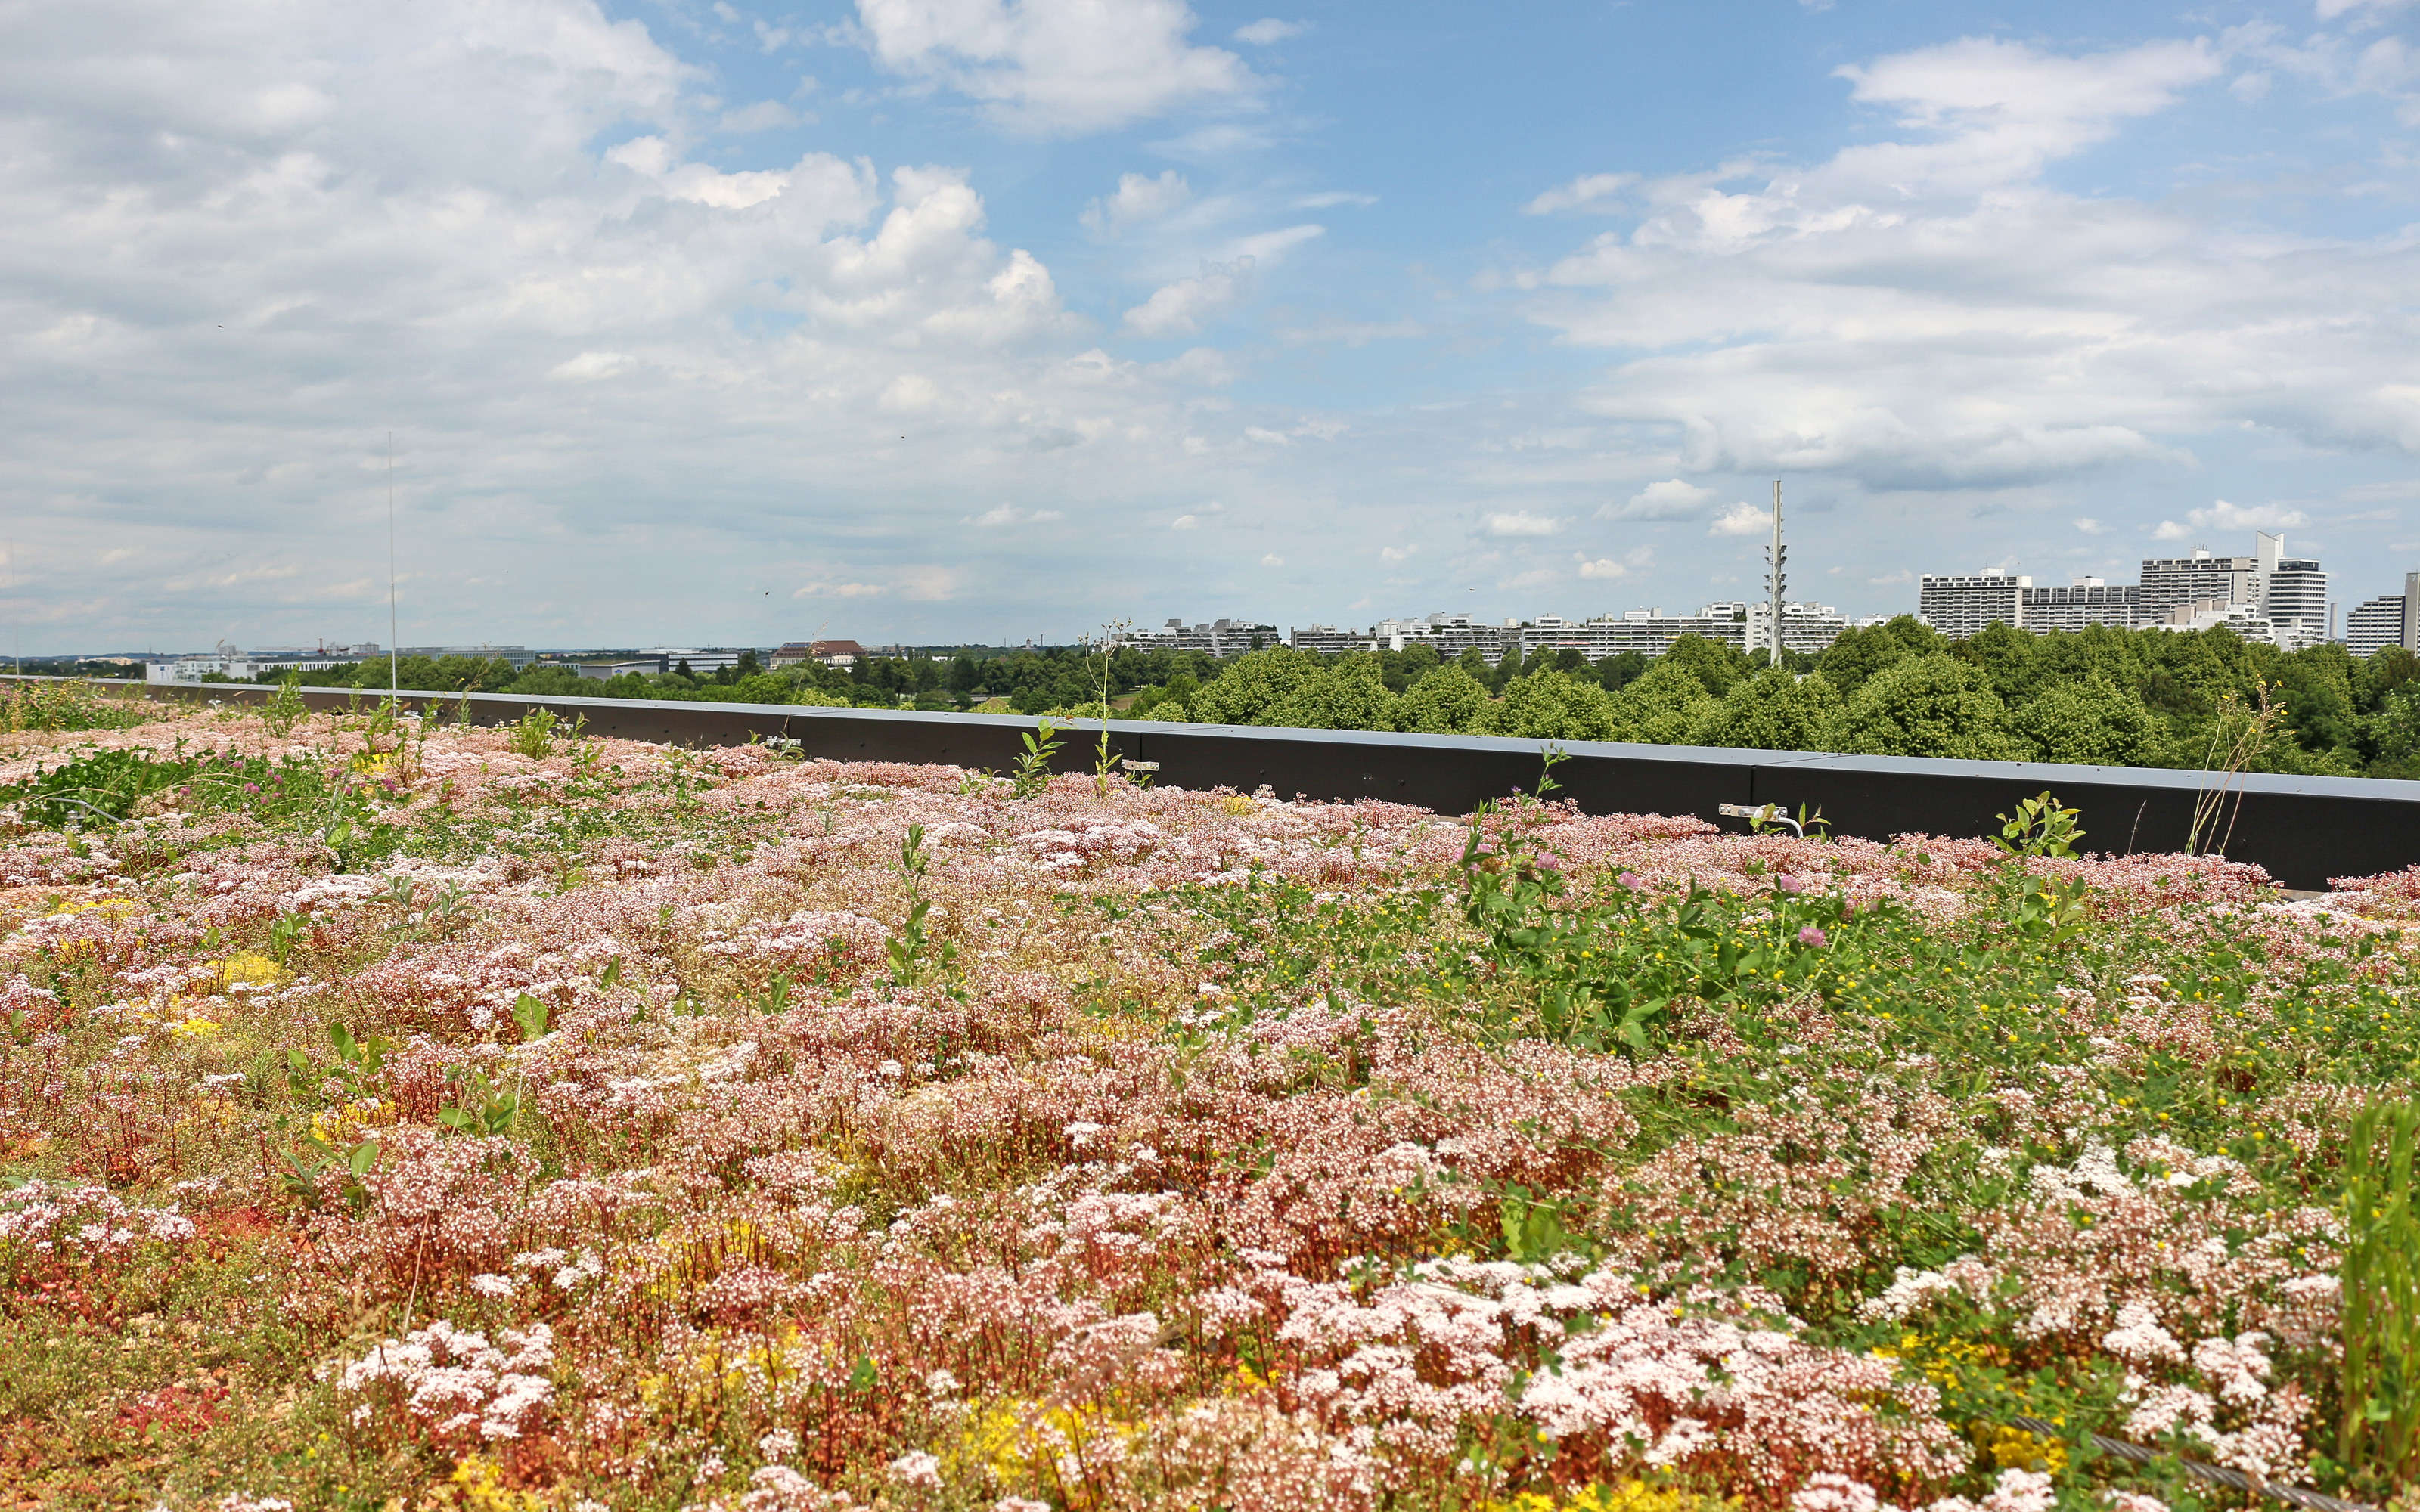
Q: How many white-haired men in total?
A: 0